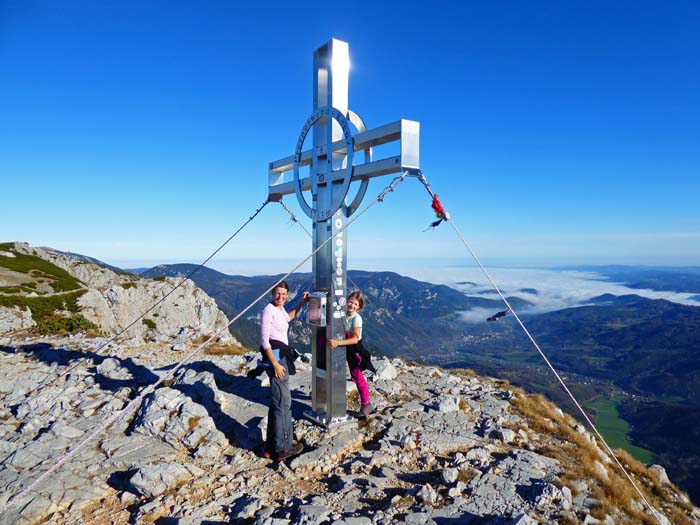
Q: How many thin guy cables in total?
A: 4